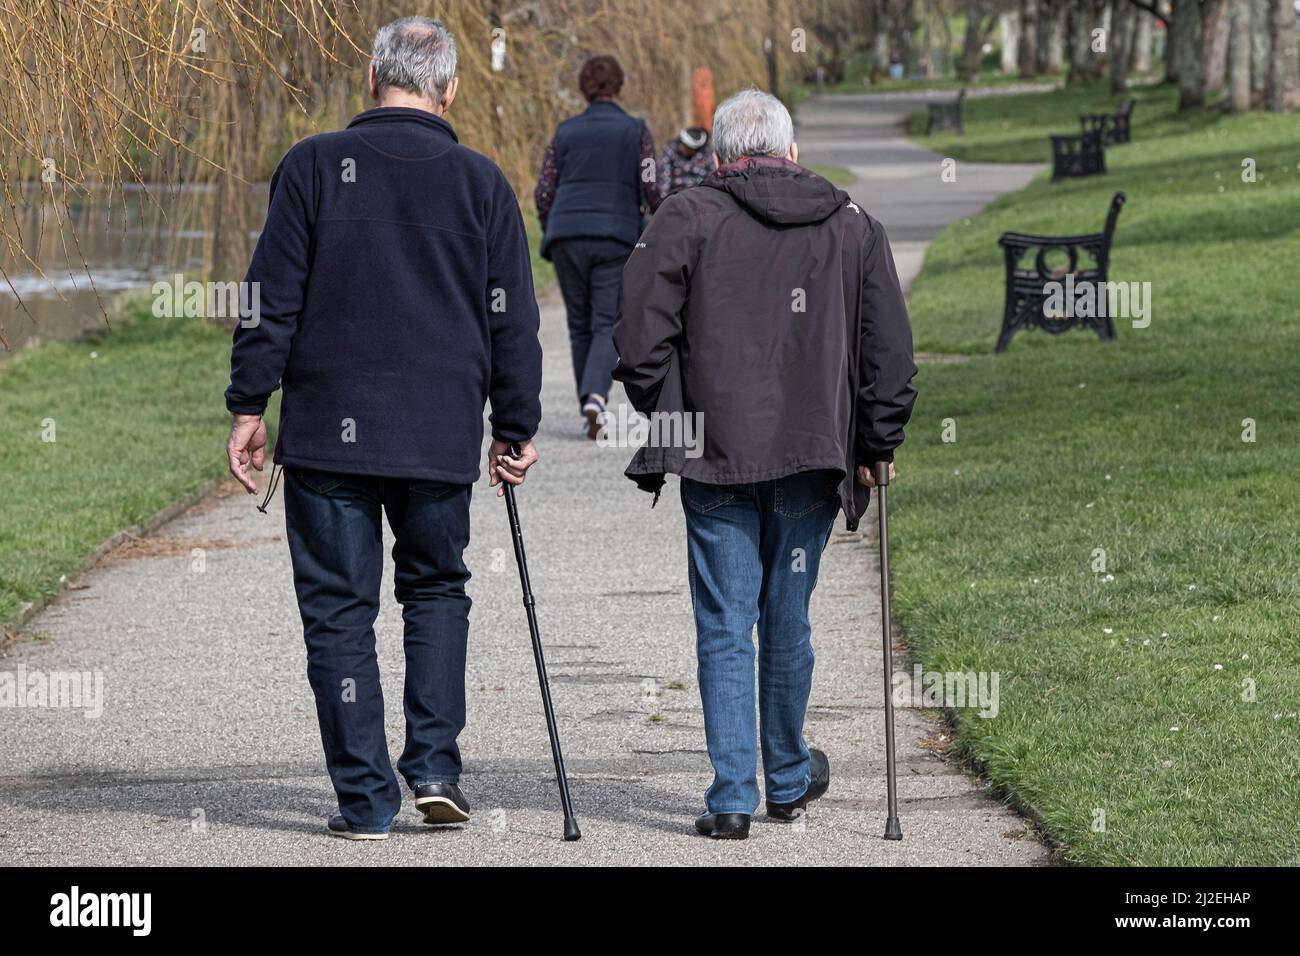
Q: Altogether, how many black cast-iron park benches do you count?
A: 4